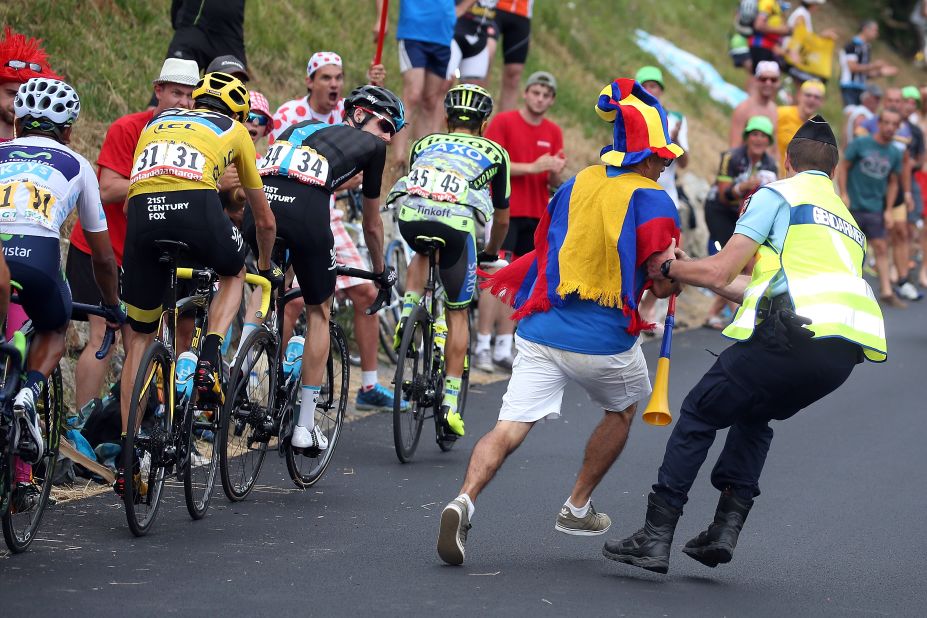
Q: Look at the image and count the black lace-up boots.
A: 2